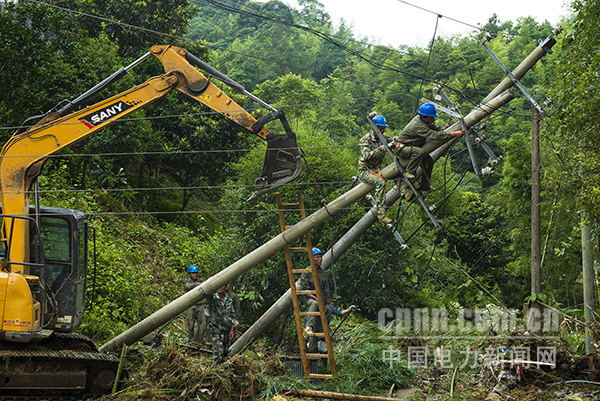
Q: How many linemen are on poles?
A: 2